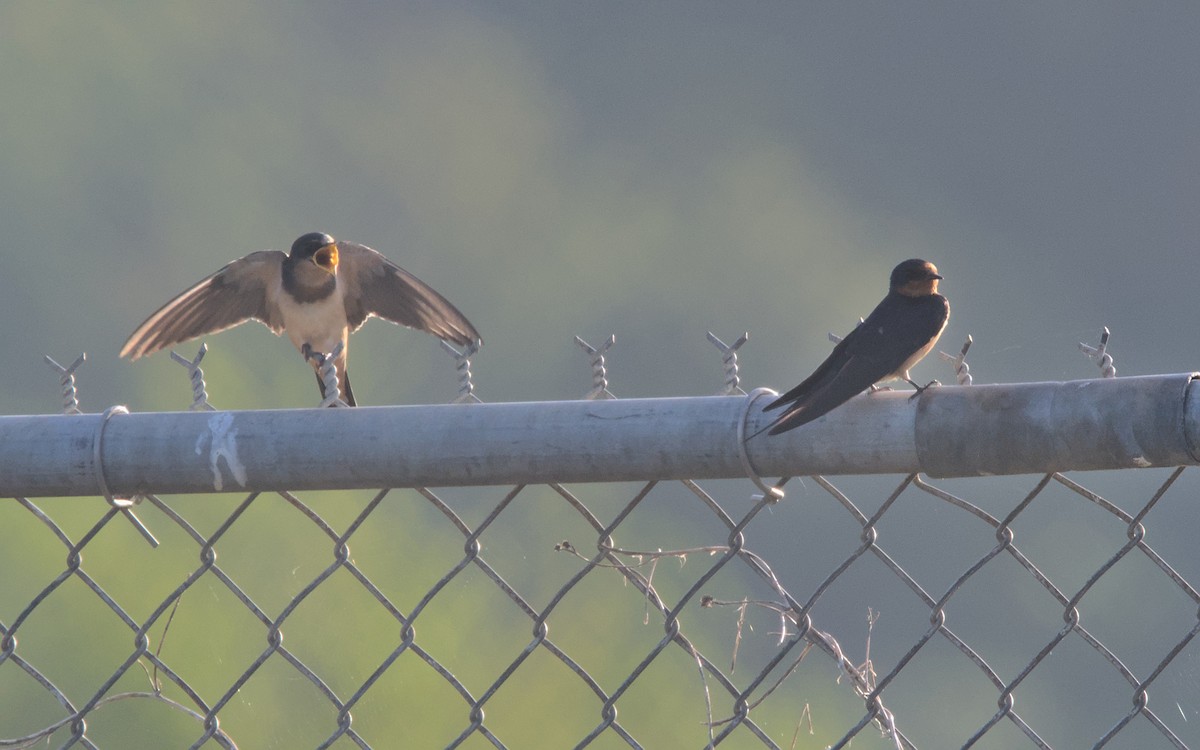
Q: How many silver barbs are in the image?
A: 9